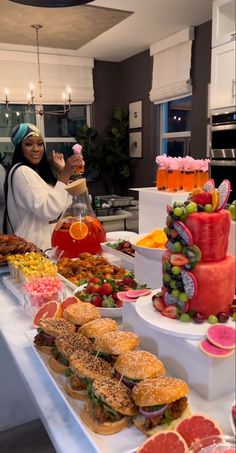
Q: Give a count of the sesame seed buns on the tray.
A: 9